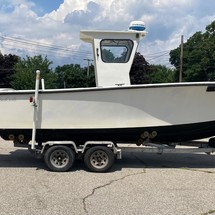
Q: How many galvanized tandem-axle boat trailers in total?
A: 1